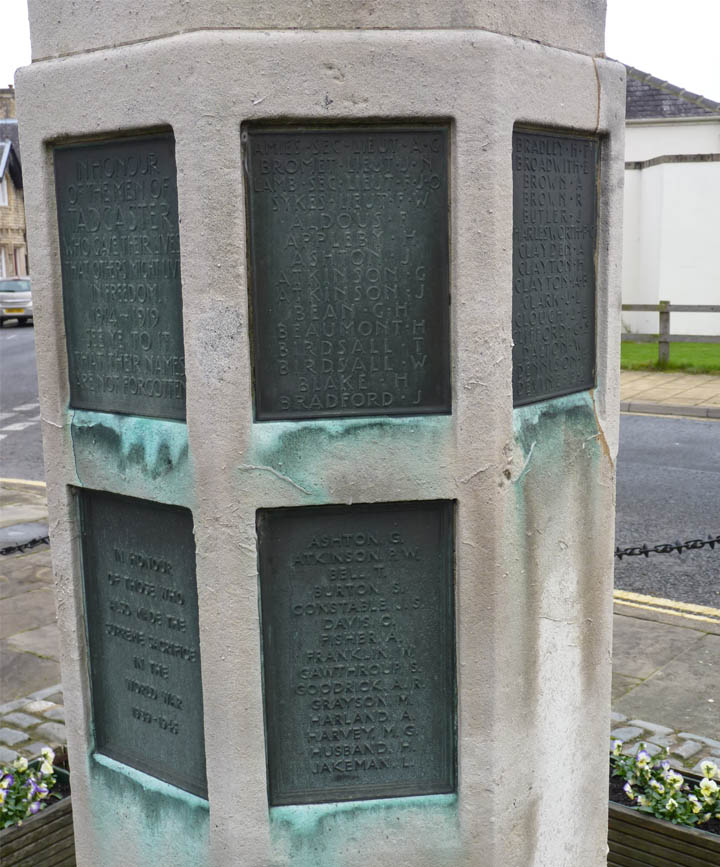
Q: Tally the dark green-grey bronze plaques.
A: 5